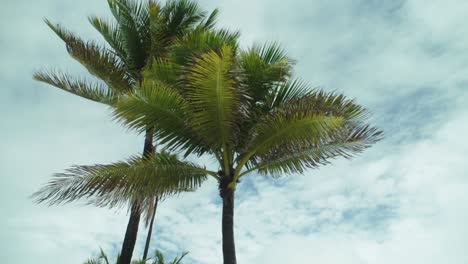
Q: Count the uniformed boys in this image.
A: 0